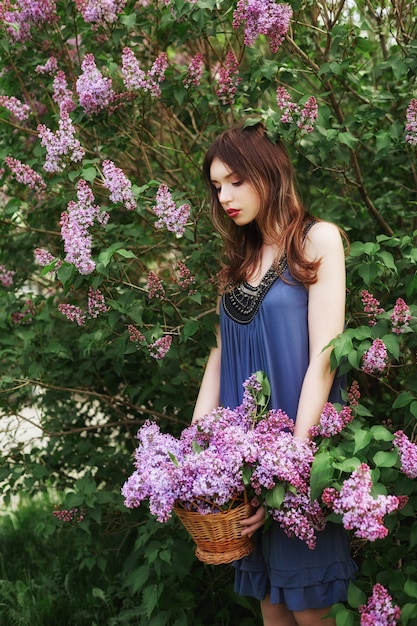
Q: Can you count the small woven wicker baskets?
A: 1